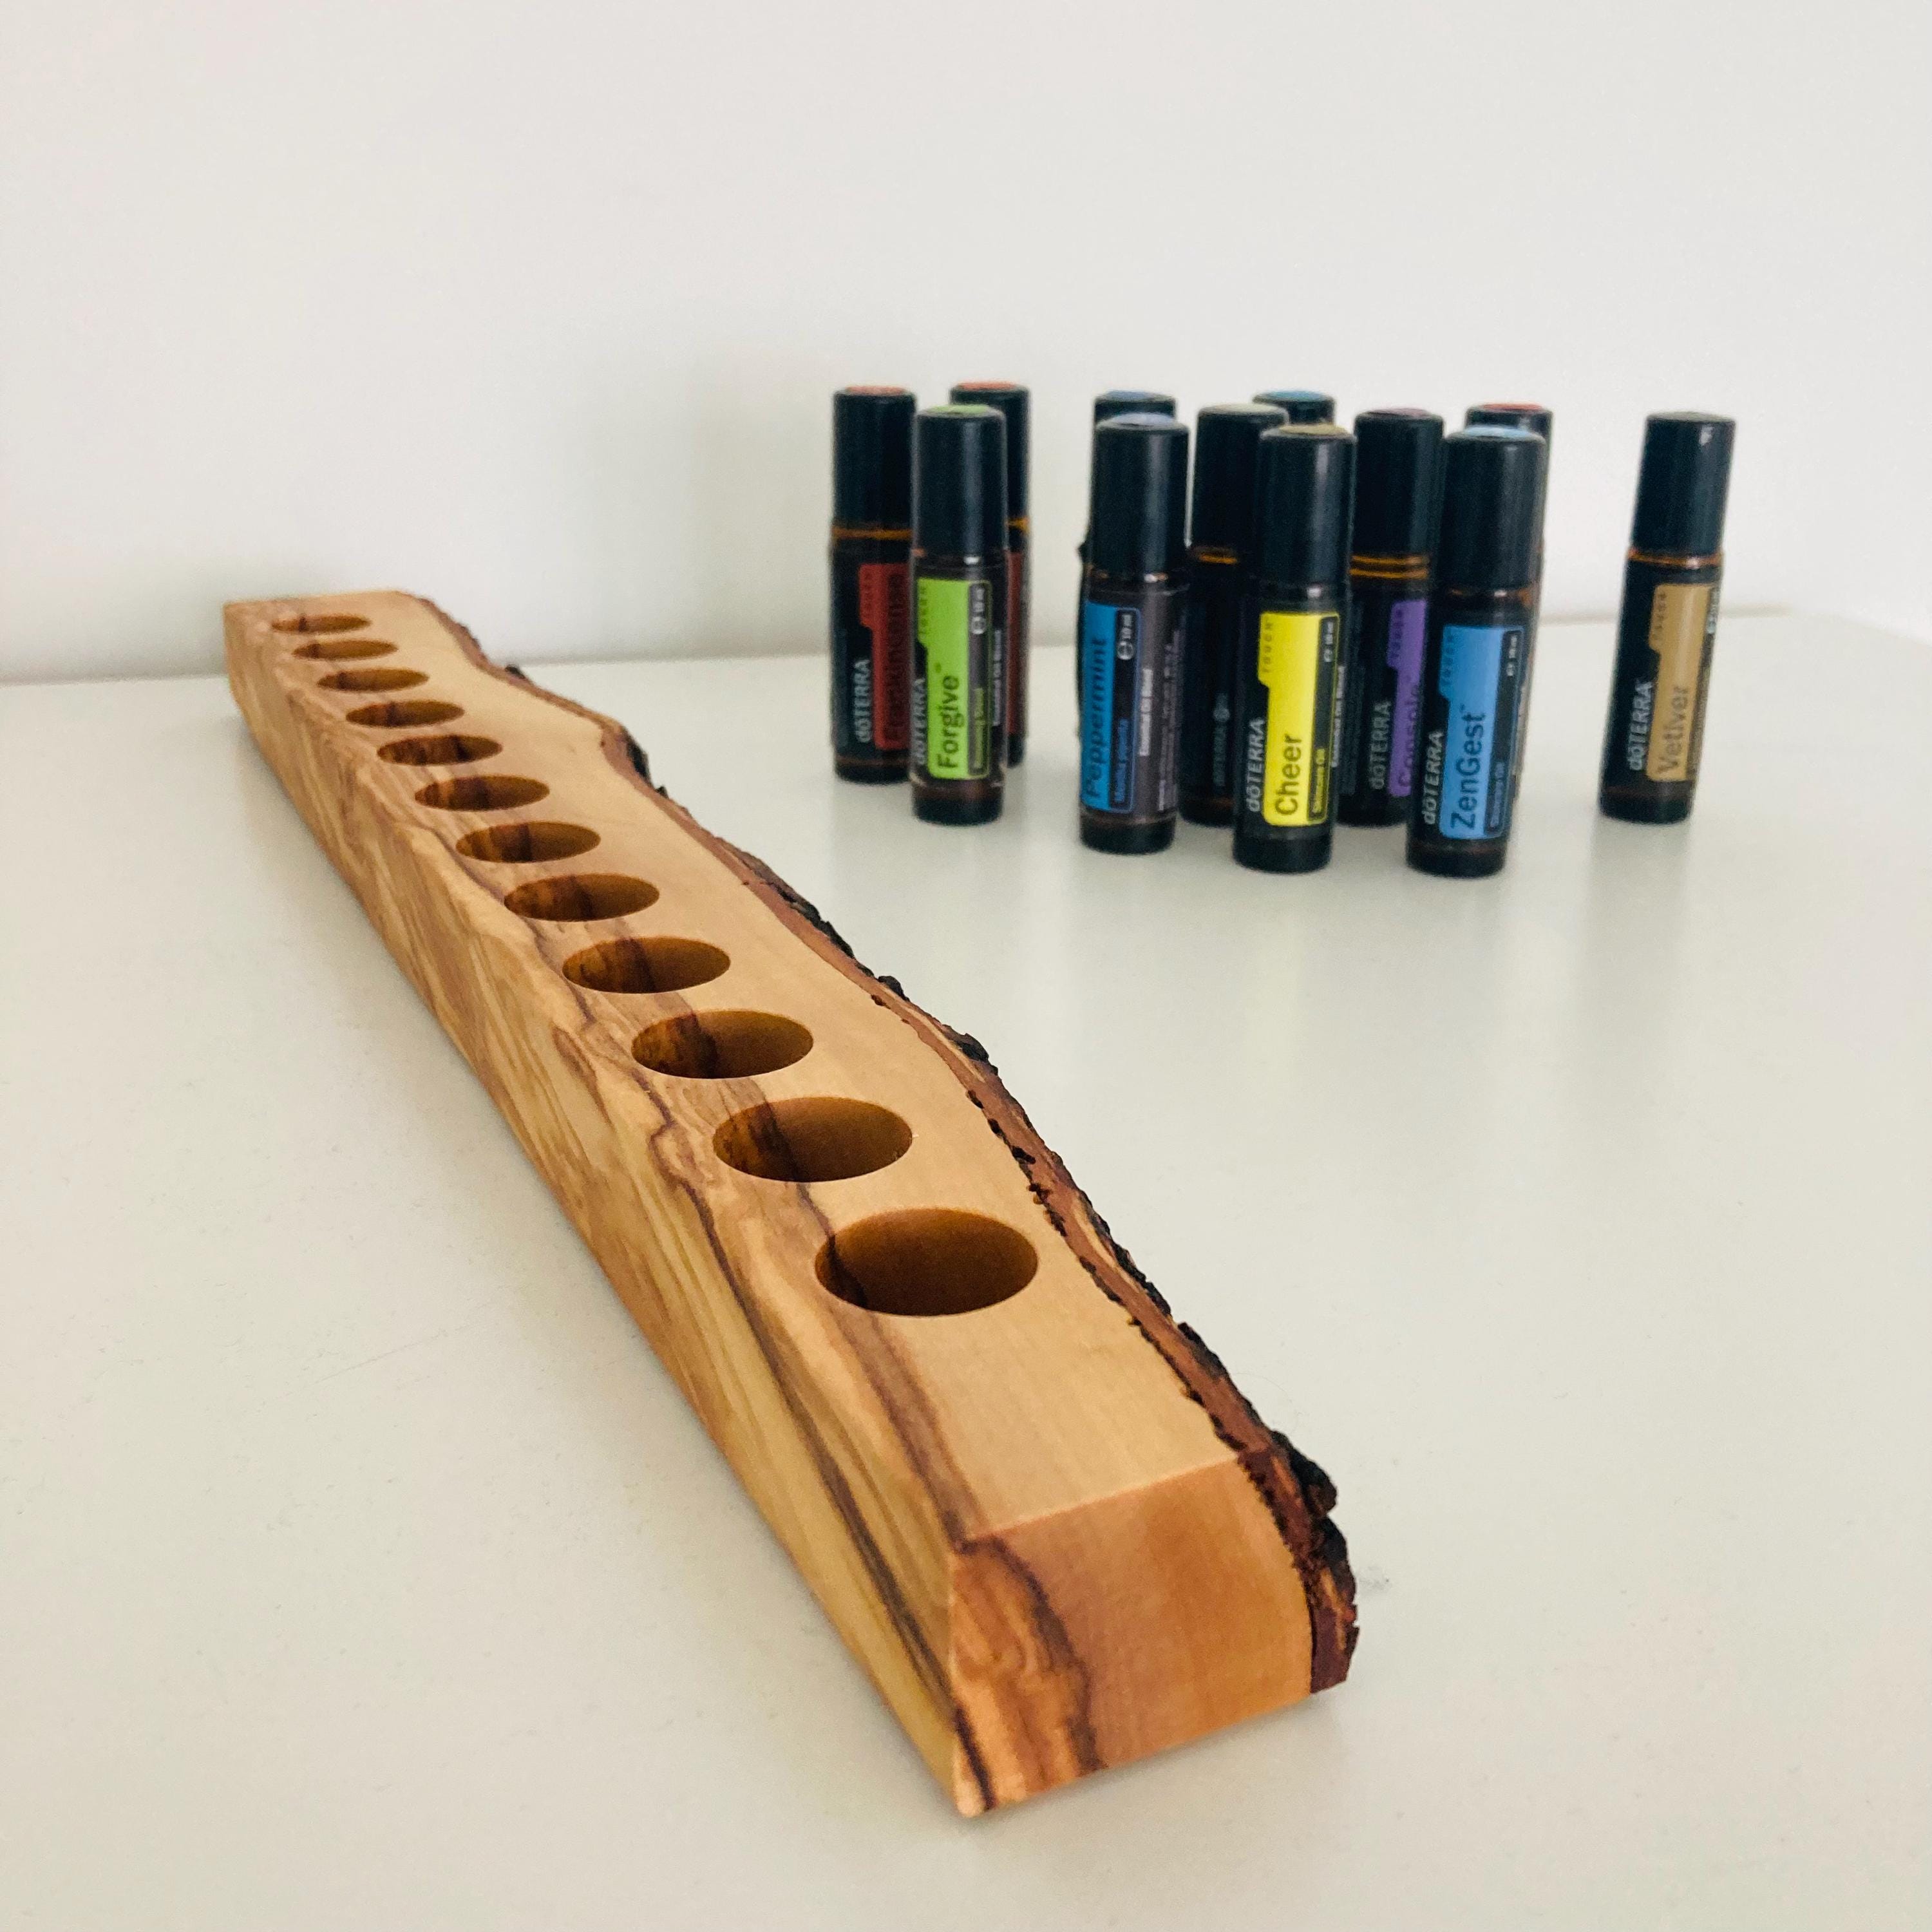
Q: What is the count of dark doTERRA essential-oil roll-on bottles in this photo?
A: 12